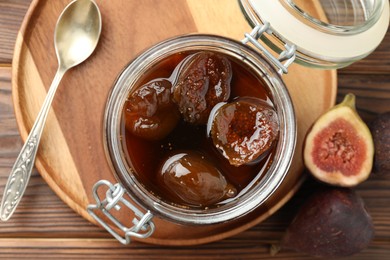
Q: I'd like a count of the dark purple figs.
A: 2